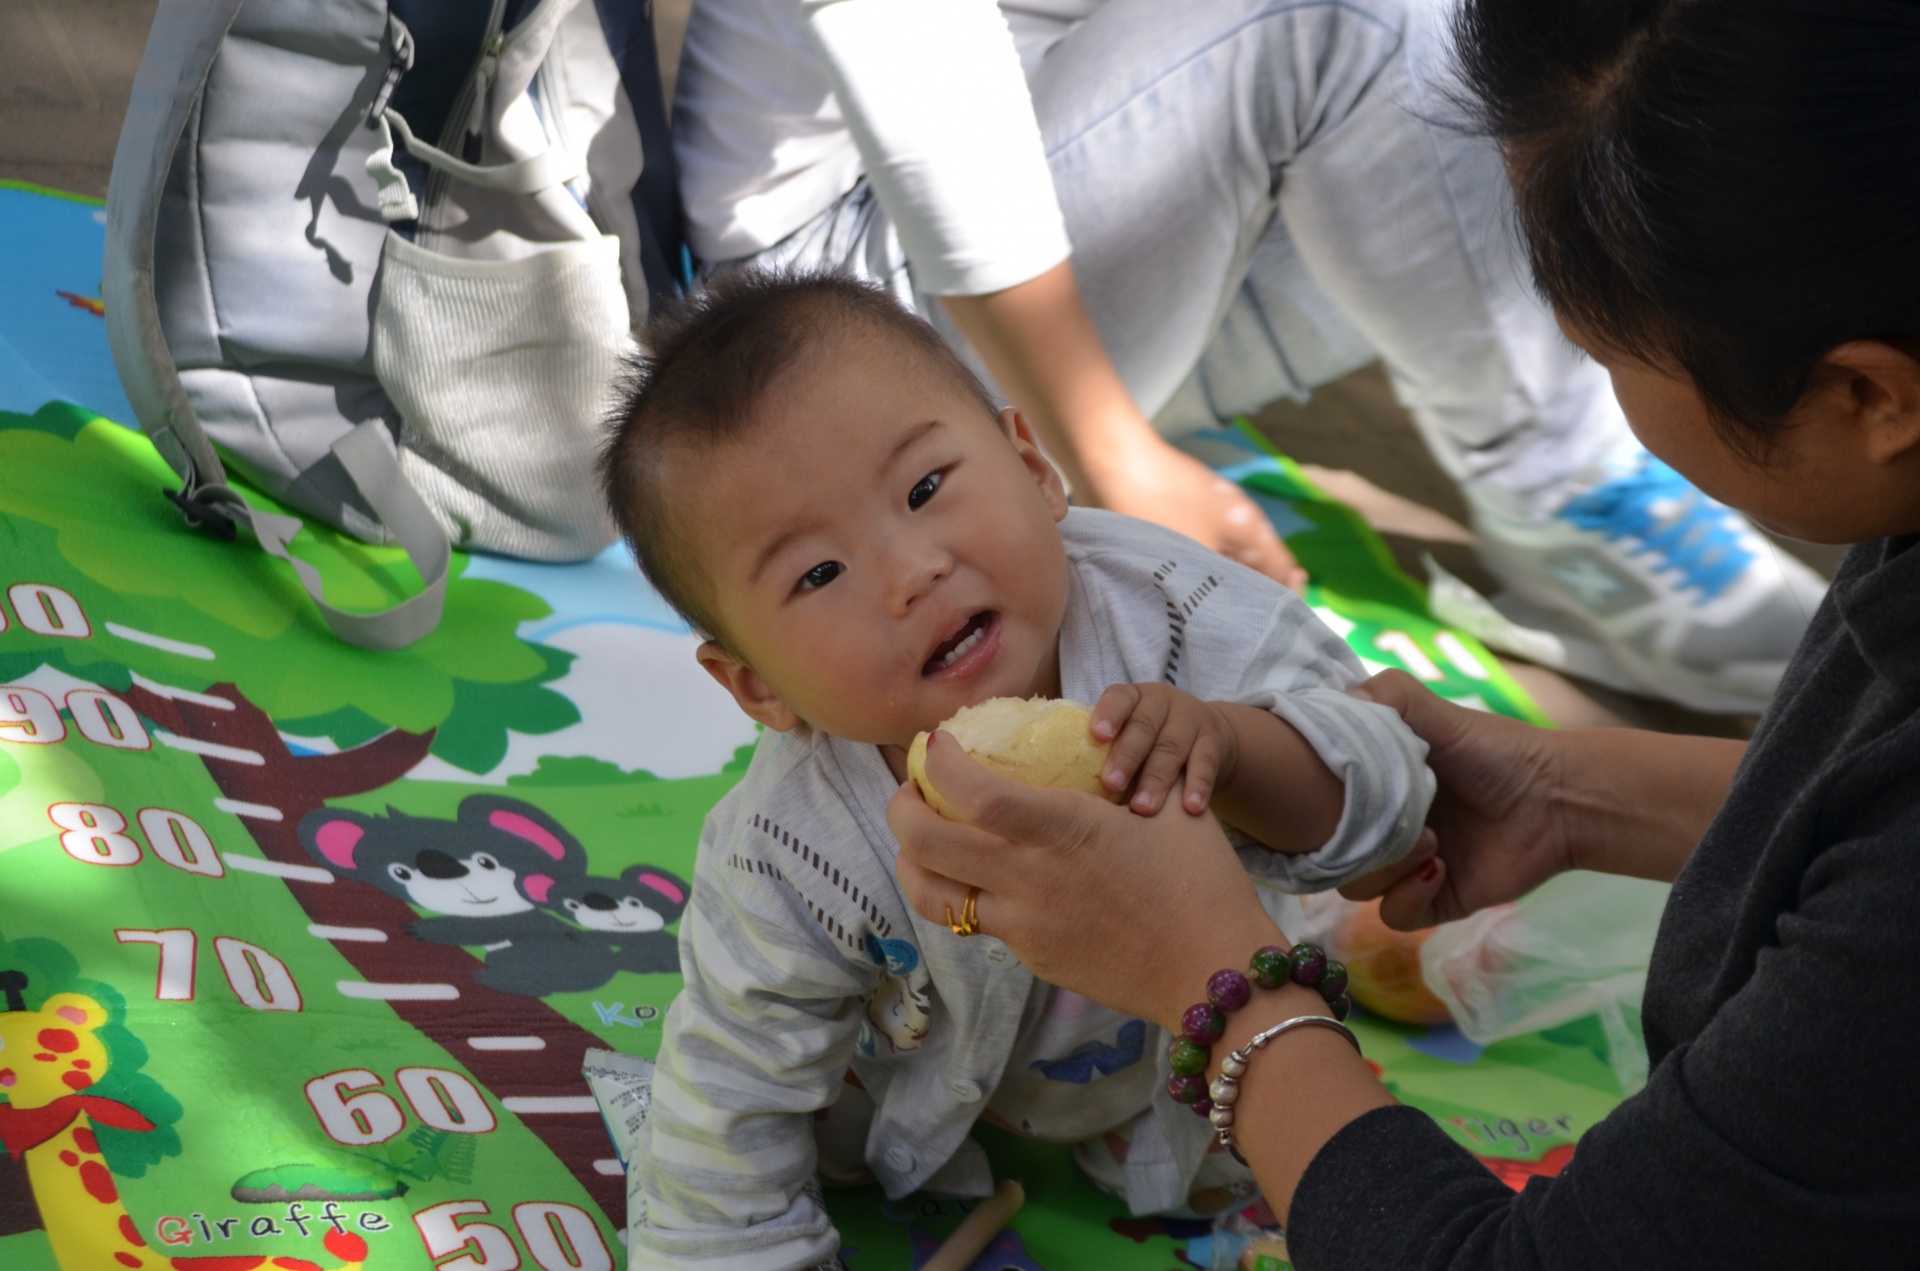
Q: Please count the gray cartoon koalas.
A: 2